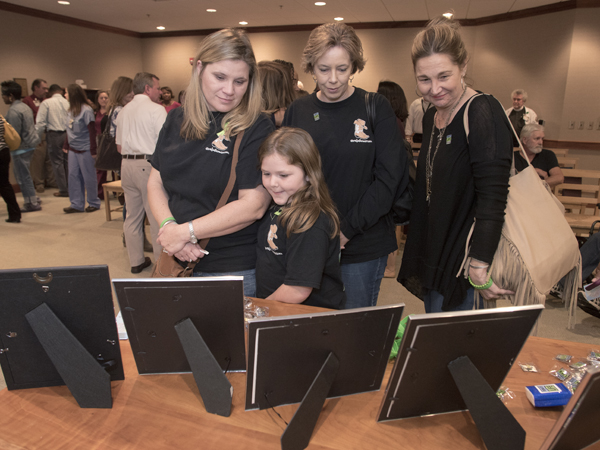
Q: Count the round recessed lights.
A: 7